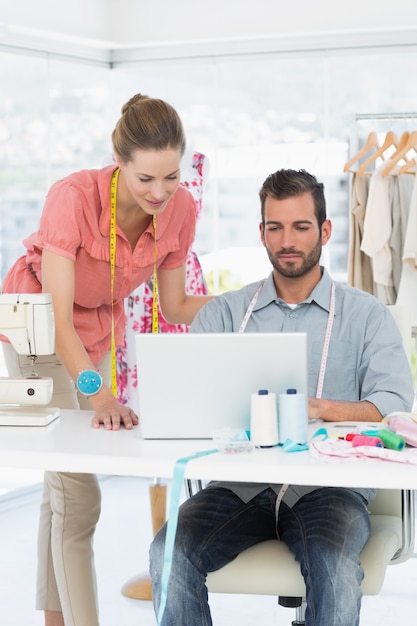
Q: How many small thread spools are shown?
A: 3